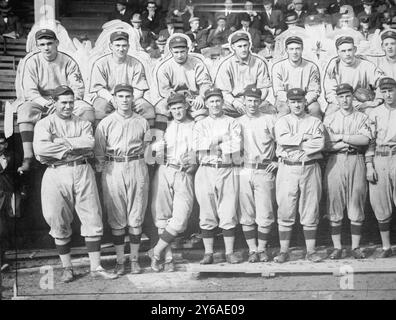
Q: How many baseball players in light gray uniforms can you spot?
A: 15